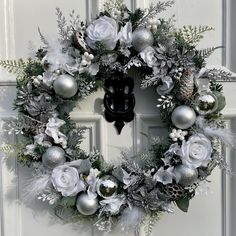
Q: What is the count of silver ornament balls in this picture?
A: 8